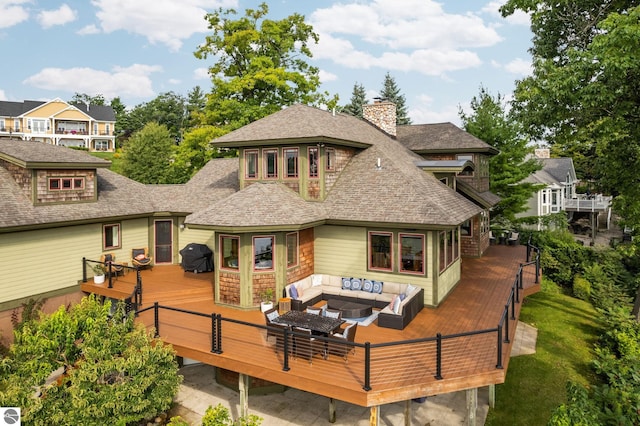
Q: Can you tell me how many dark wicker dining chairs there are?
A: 6